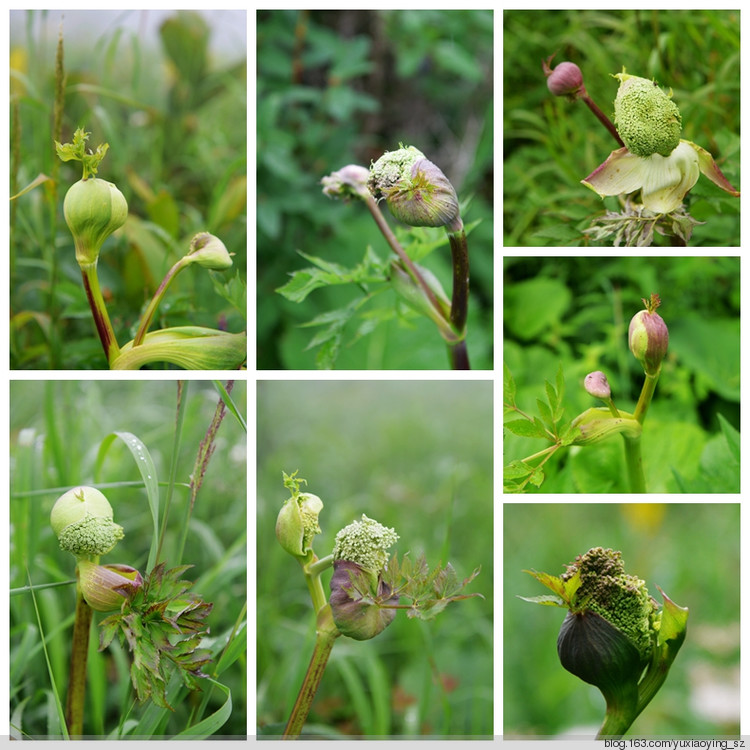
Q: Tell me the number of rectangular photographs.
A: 7